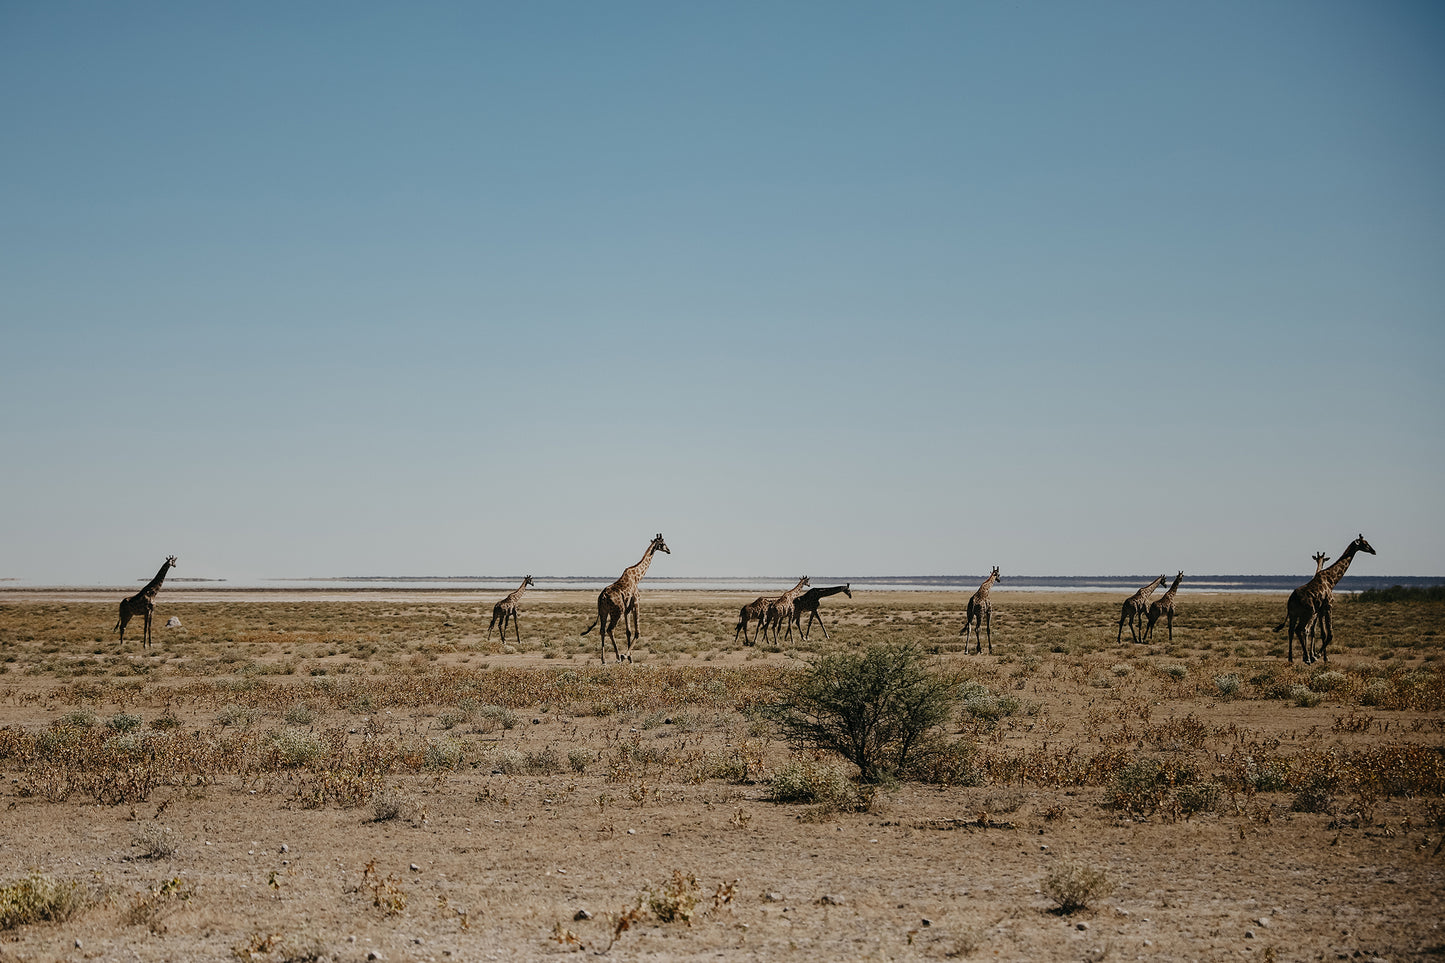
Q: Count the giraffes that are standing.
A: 11